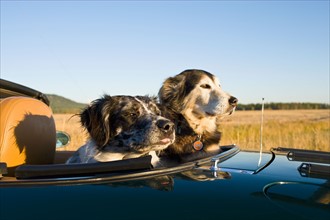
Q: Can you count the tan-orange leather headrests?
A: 1